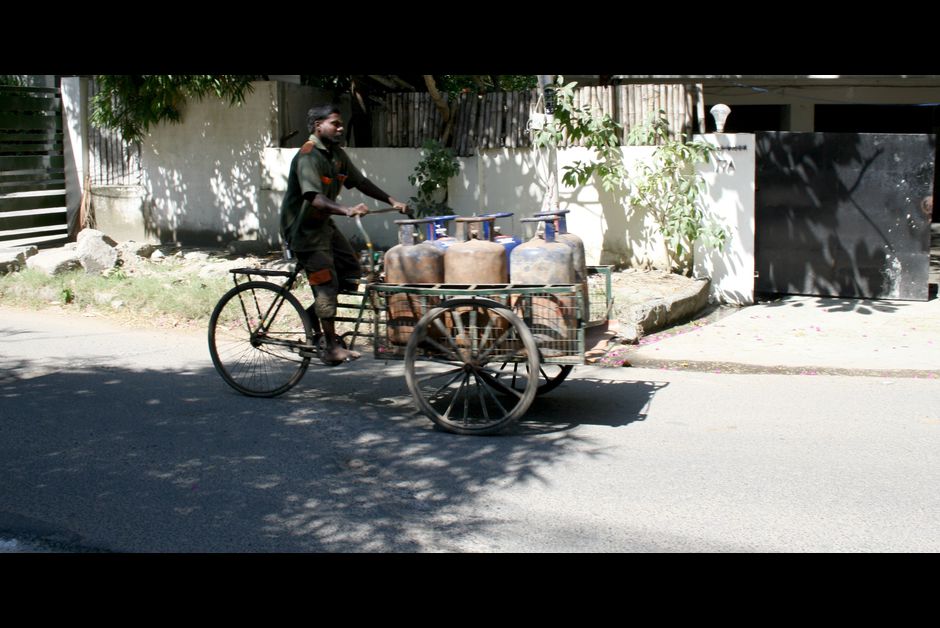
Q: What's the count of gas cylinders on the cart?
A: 6